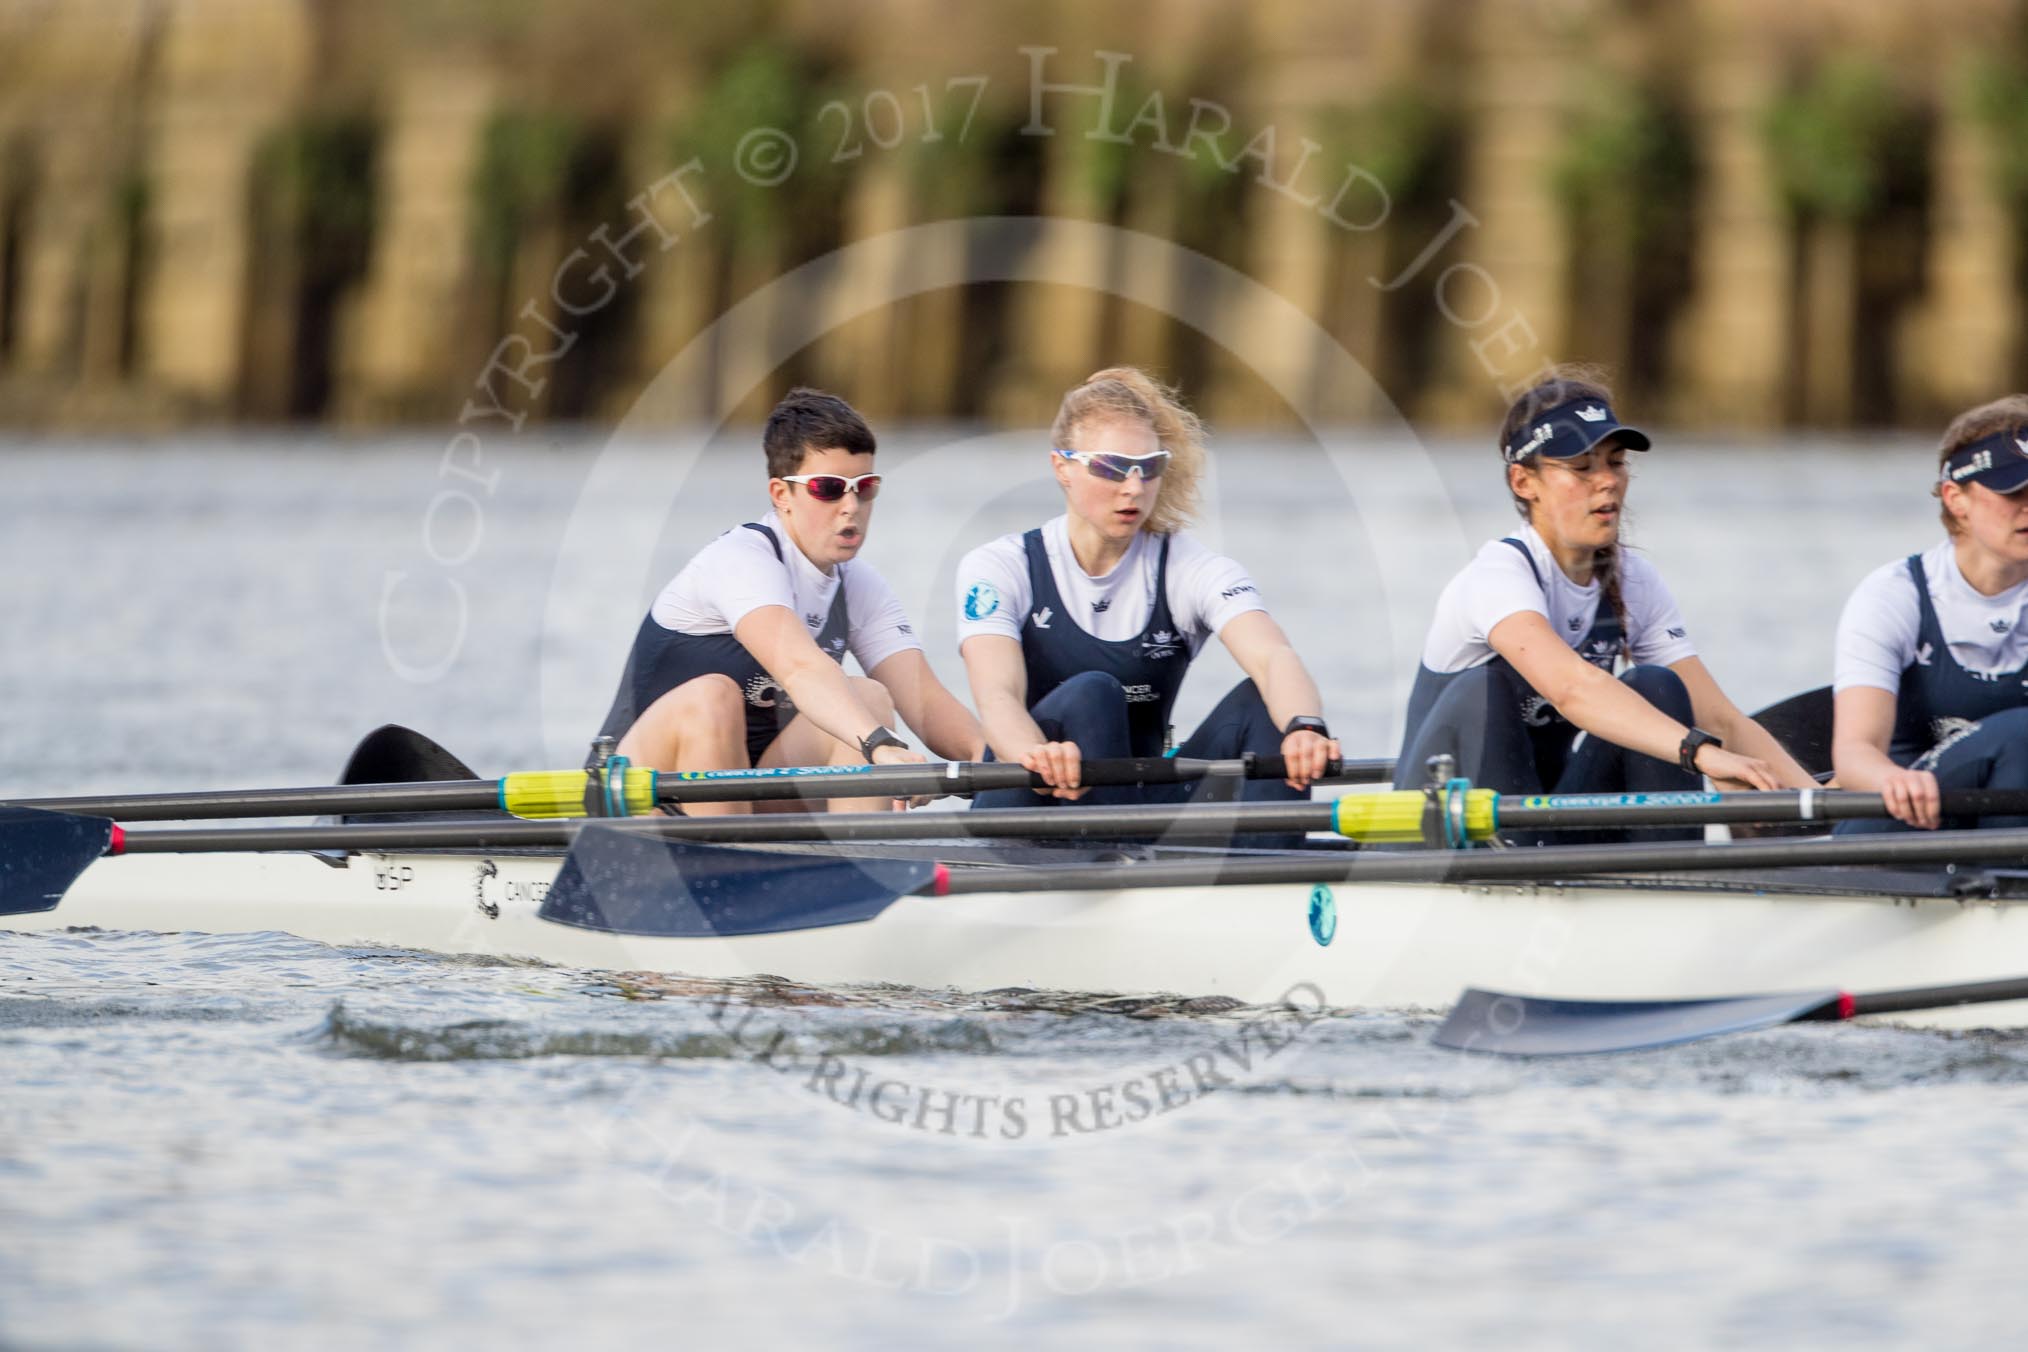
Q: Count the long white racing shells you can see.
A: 1